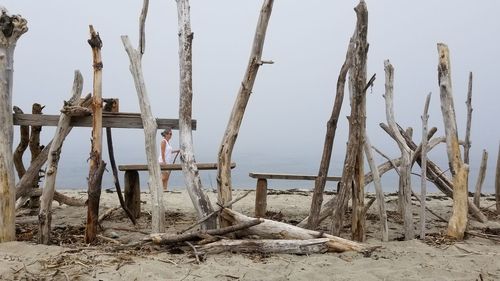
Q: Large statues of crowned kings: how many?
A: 0